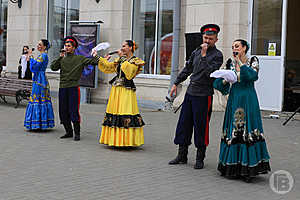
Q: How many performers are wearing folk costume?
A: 5